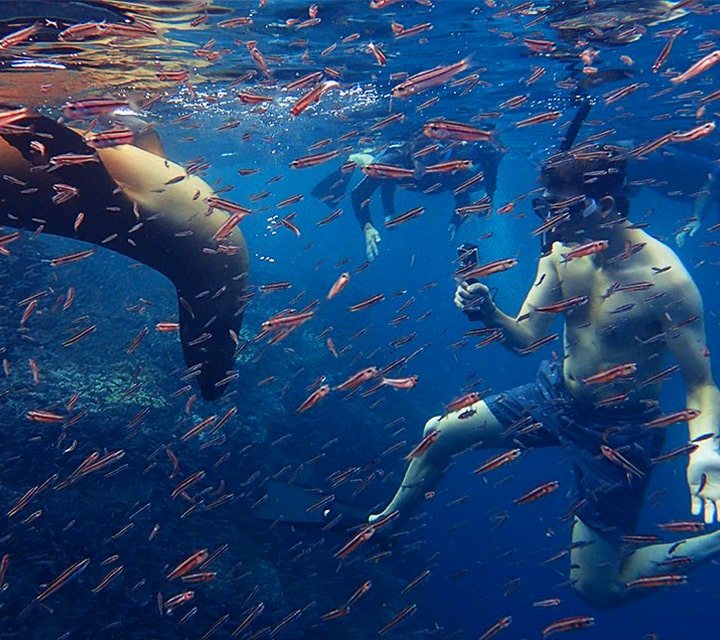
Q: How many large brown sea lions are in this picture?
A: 1